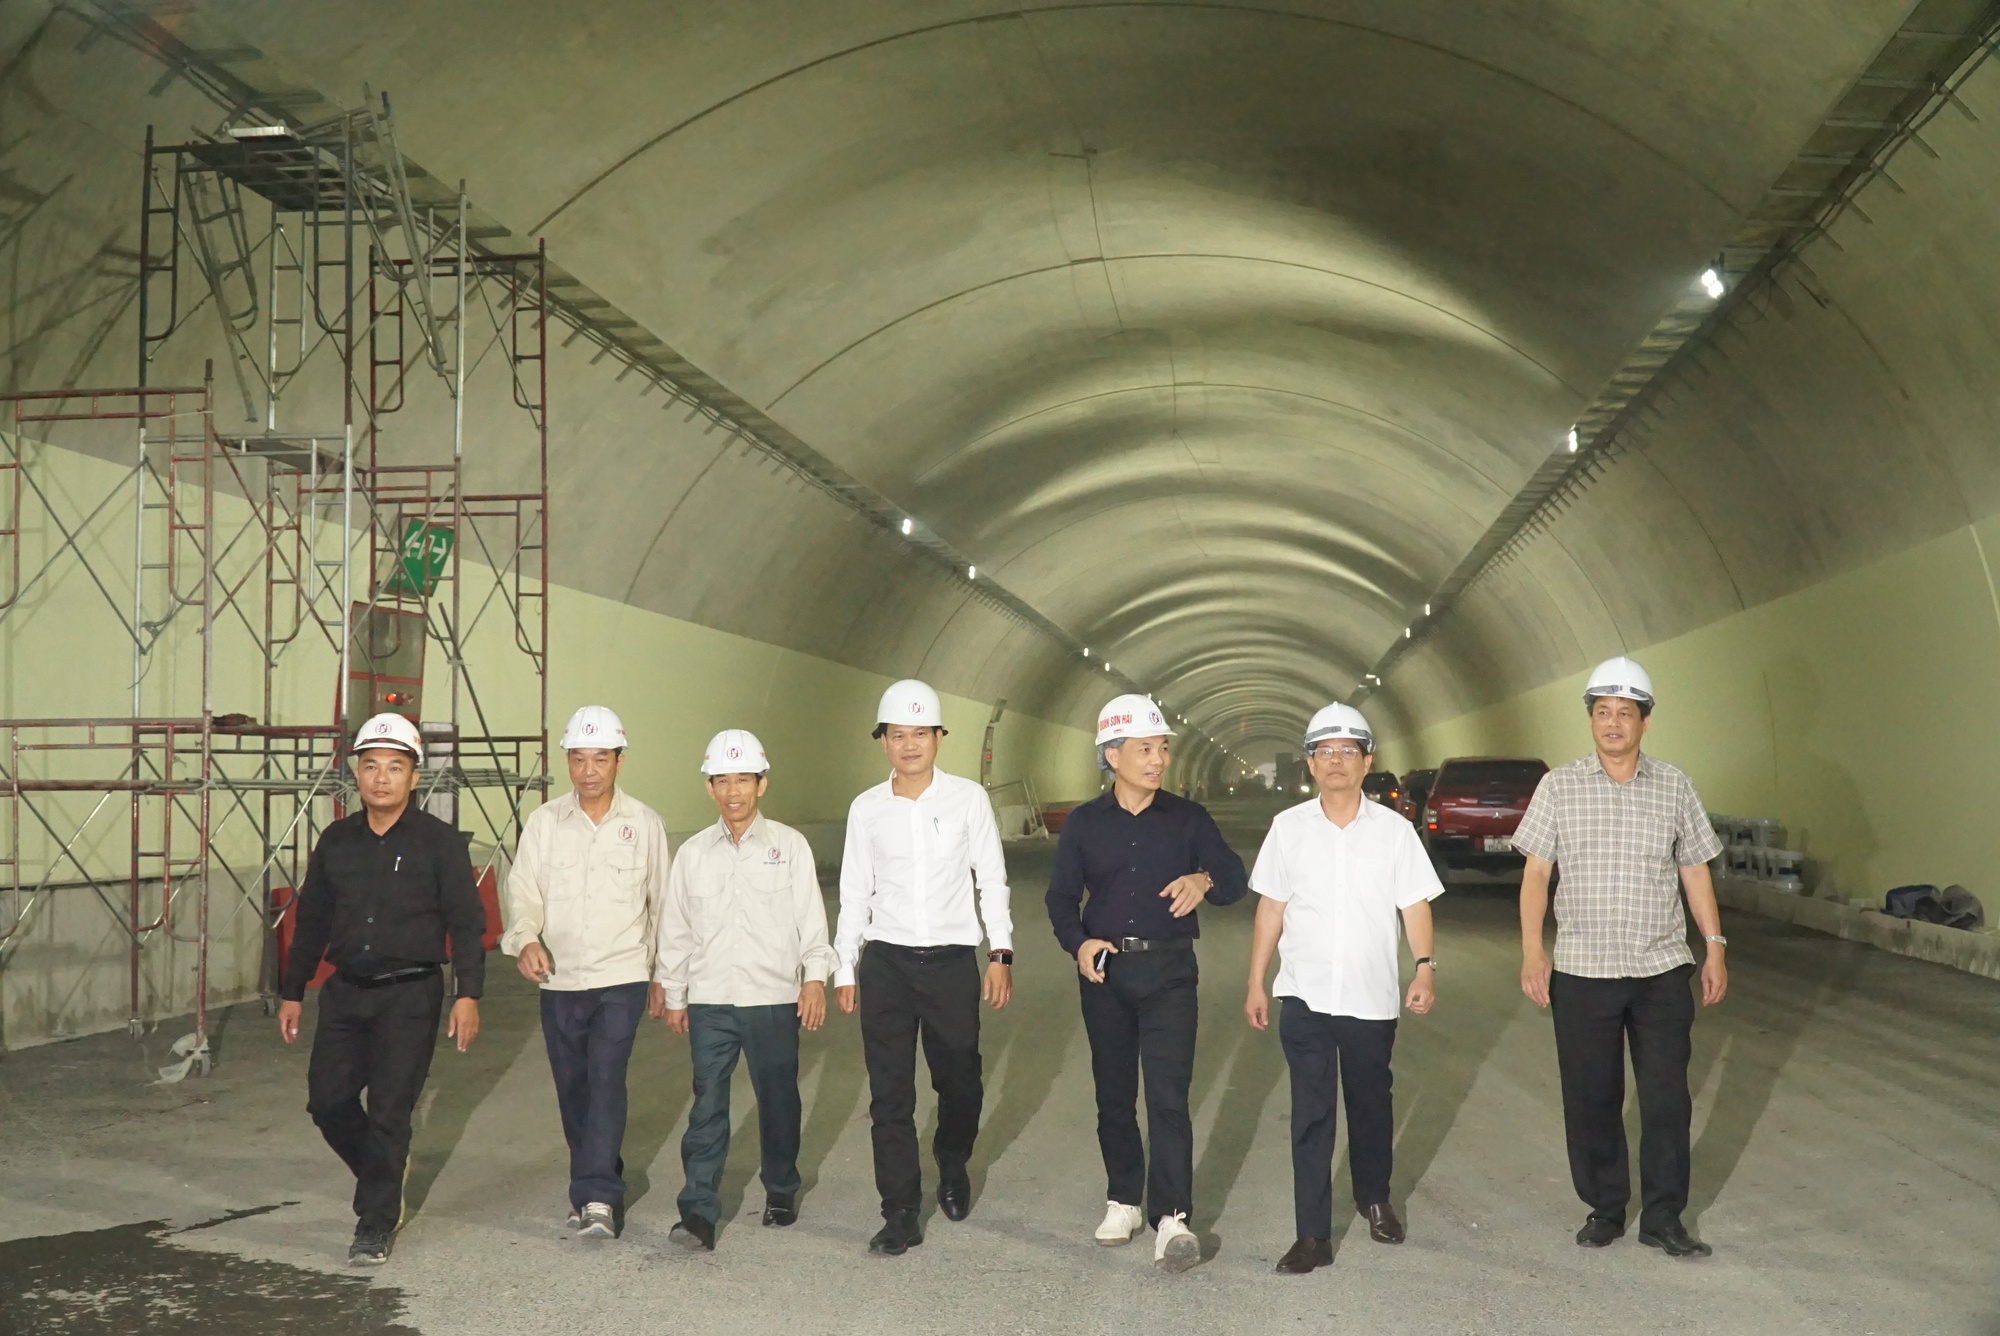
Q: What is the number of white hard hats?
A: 7